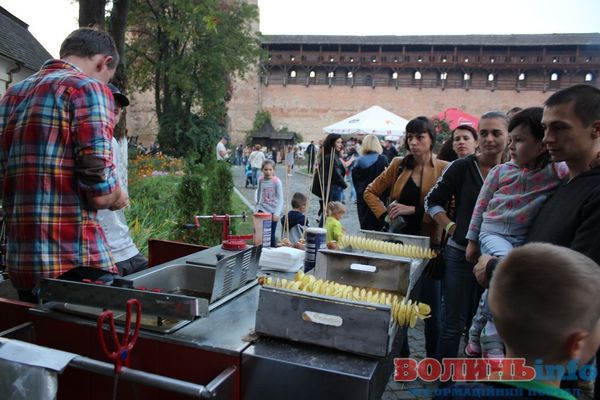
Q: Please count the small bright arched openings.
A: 12